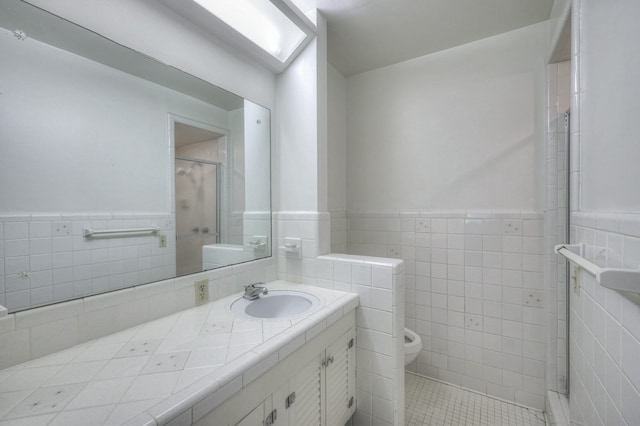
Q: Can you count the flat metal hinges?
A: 4